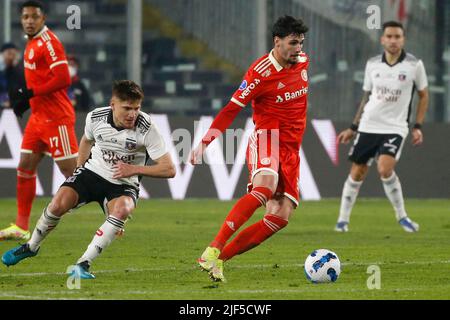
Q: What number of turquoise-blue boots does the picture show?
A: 2